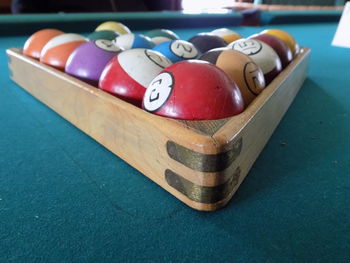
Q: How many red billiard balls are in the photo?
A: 2